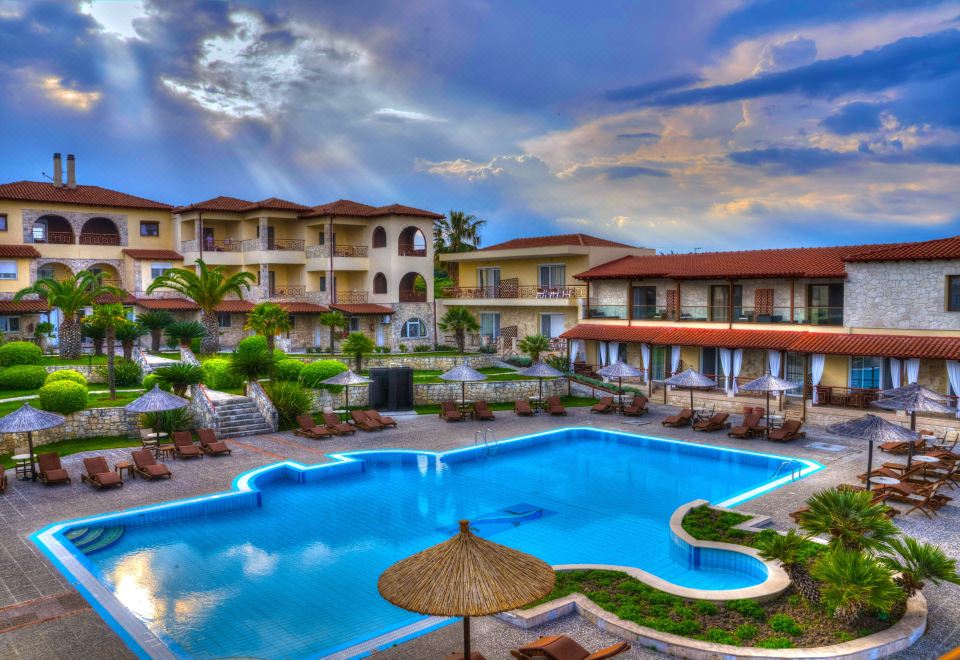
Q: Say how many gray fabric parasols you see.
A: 11